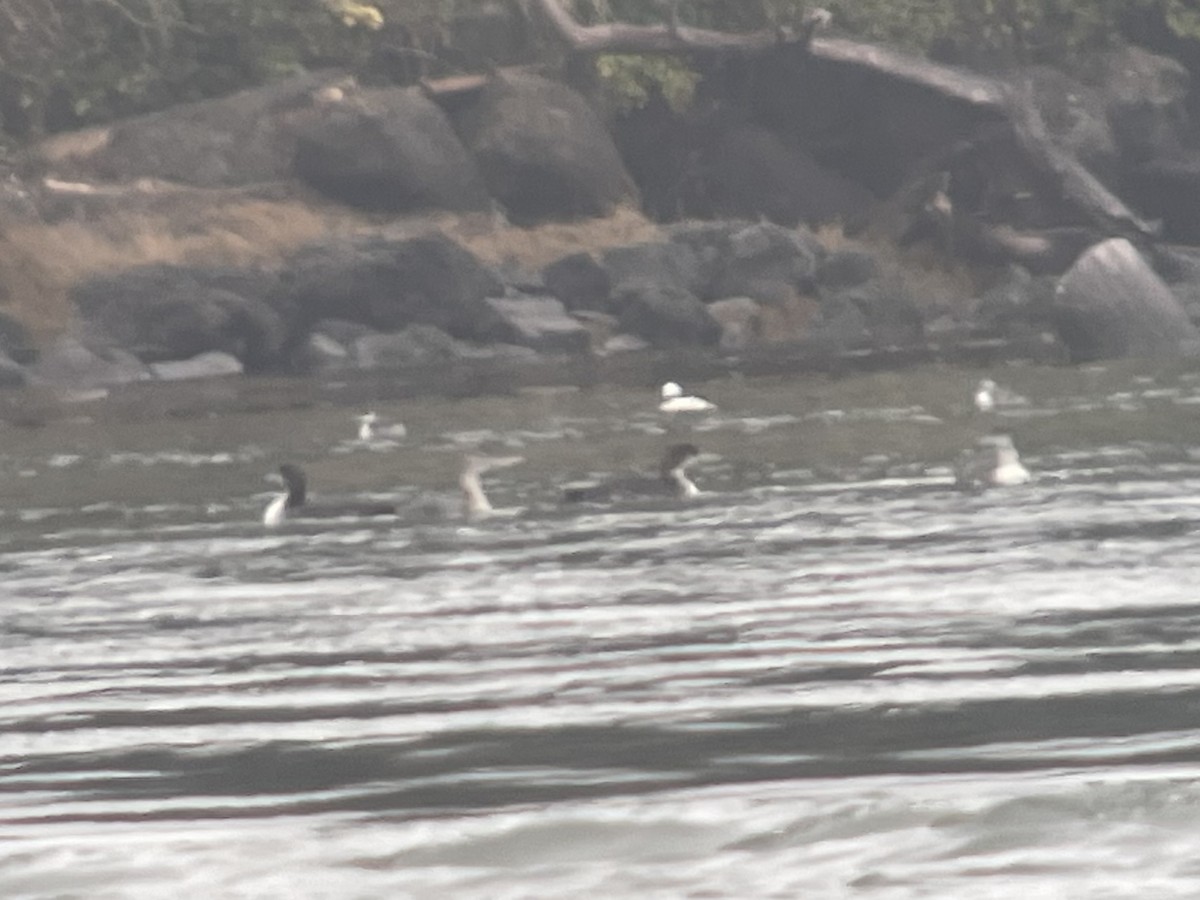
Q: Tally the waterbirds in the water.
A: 7